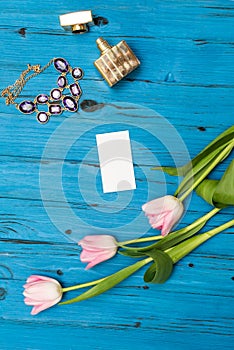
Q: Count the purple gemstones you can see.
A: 10